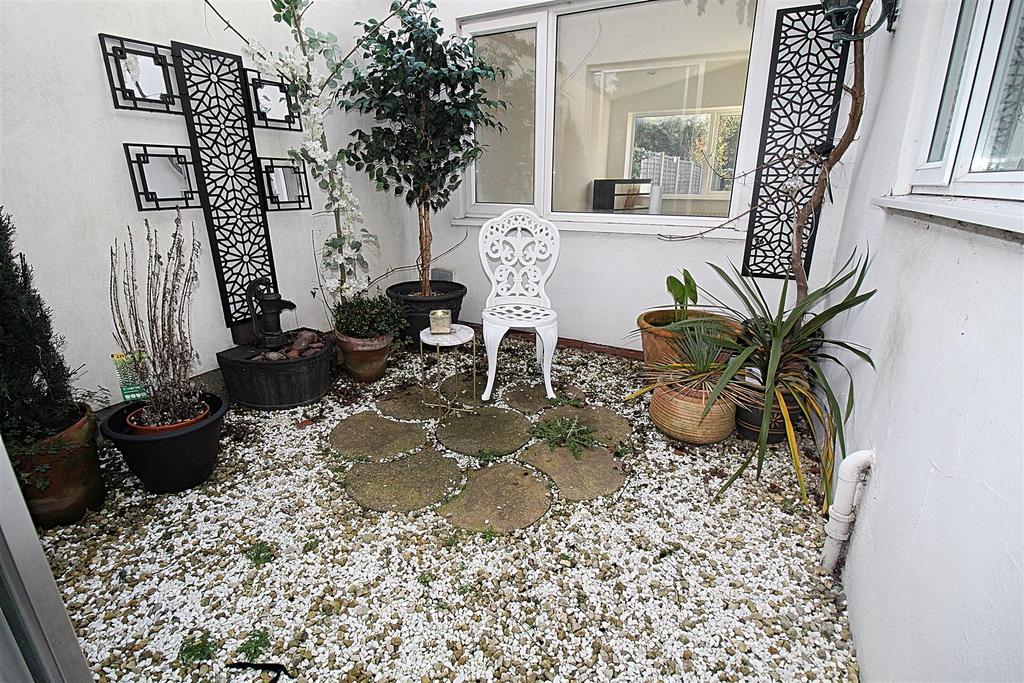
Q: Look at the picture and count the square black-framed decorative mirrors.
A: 4